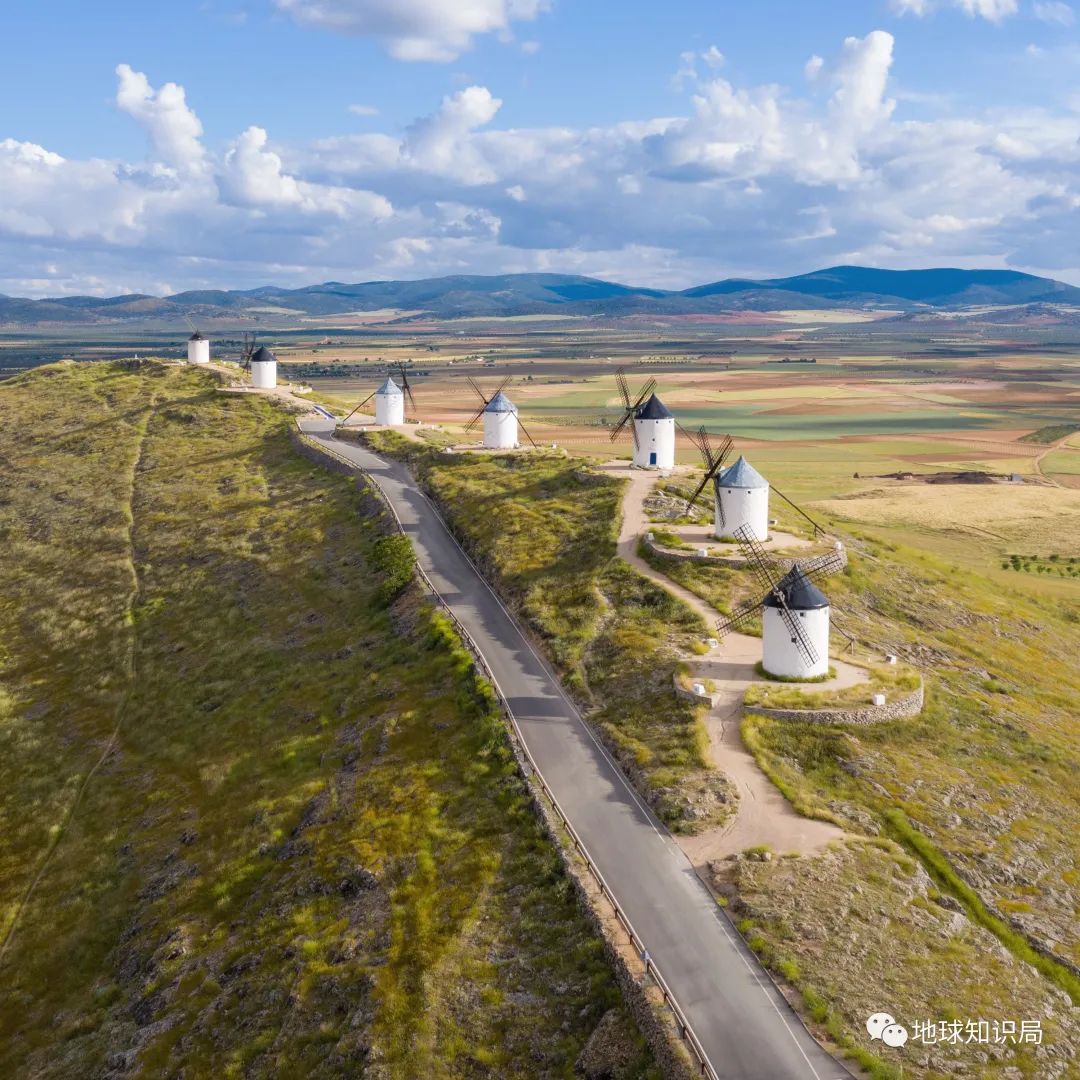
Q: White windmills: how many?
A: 7